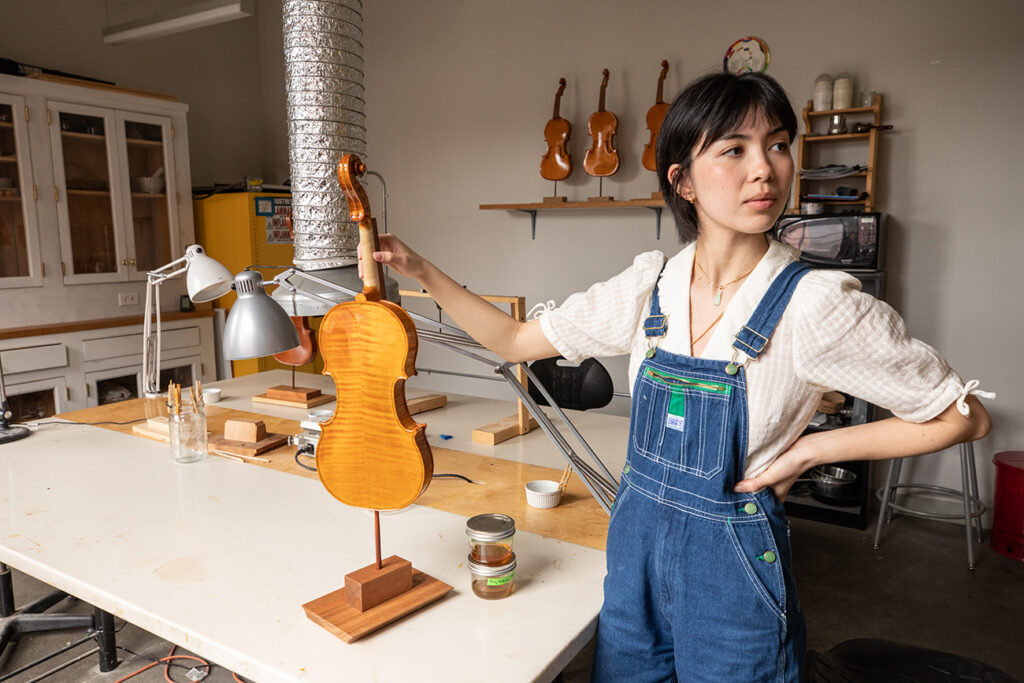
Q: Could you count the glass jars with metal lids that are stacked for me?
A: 2